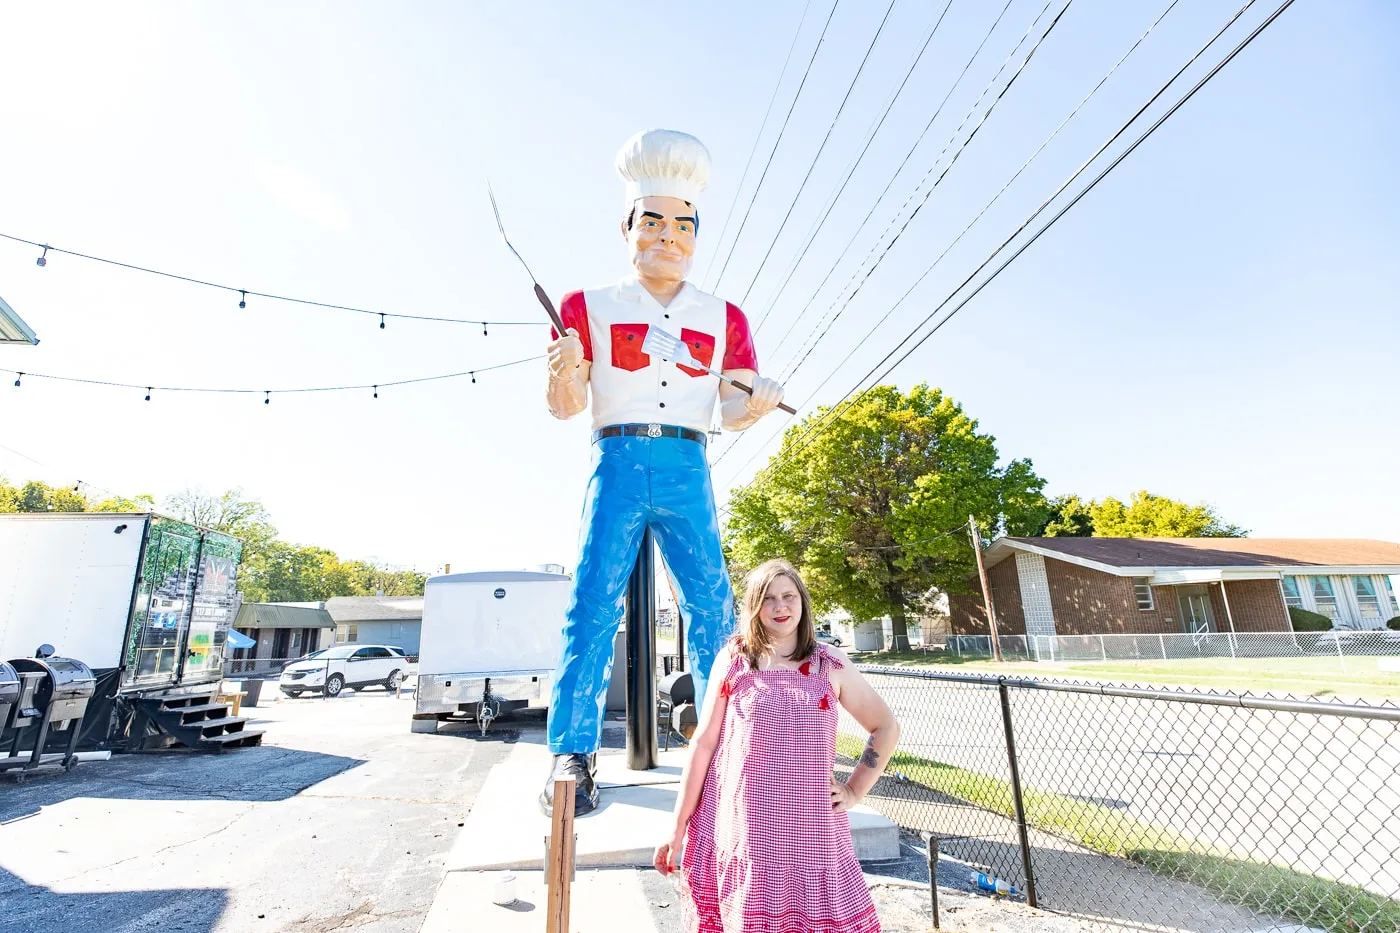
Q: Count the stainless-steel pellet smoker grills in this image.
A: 2